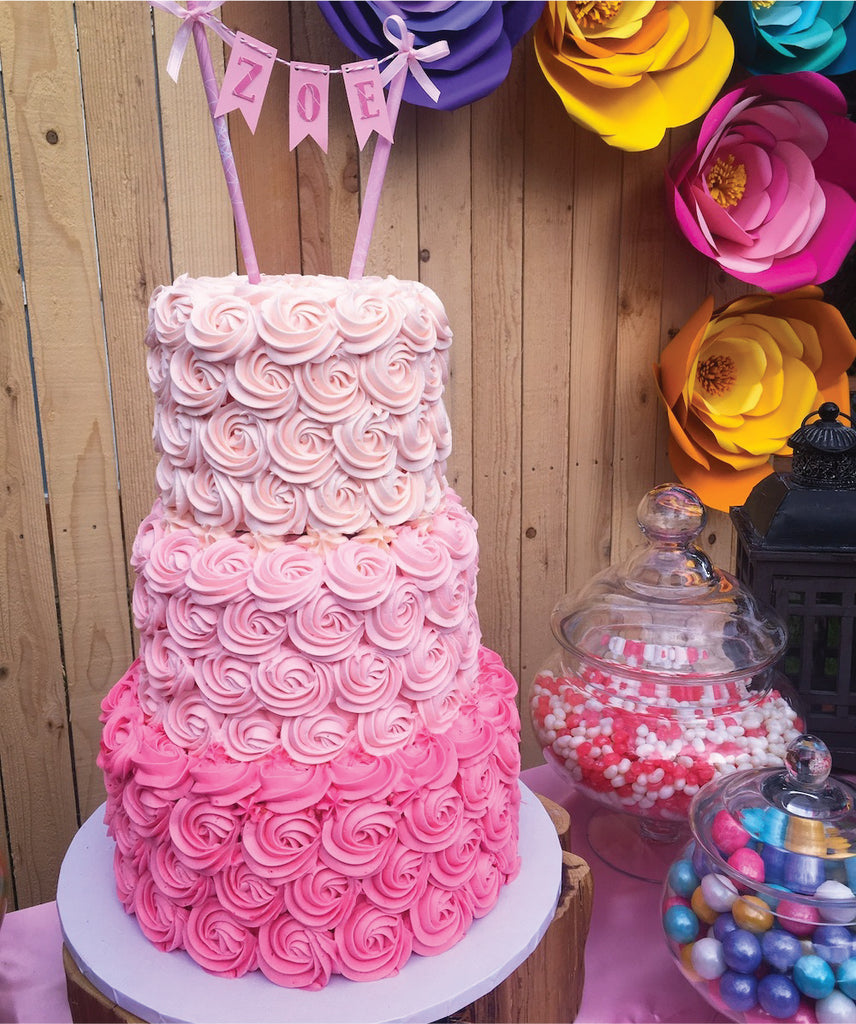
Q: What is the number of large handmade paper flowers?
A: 5